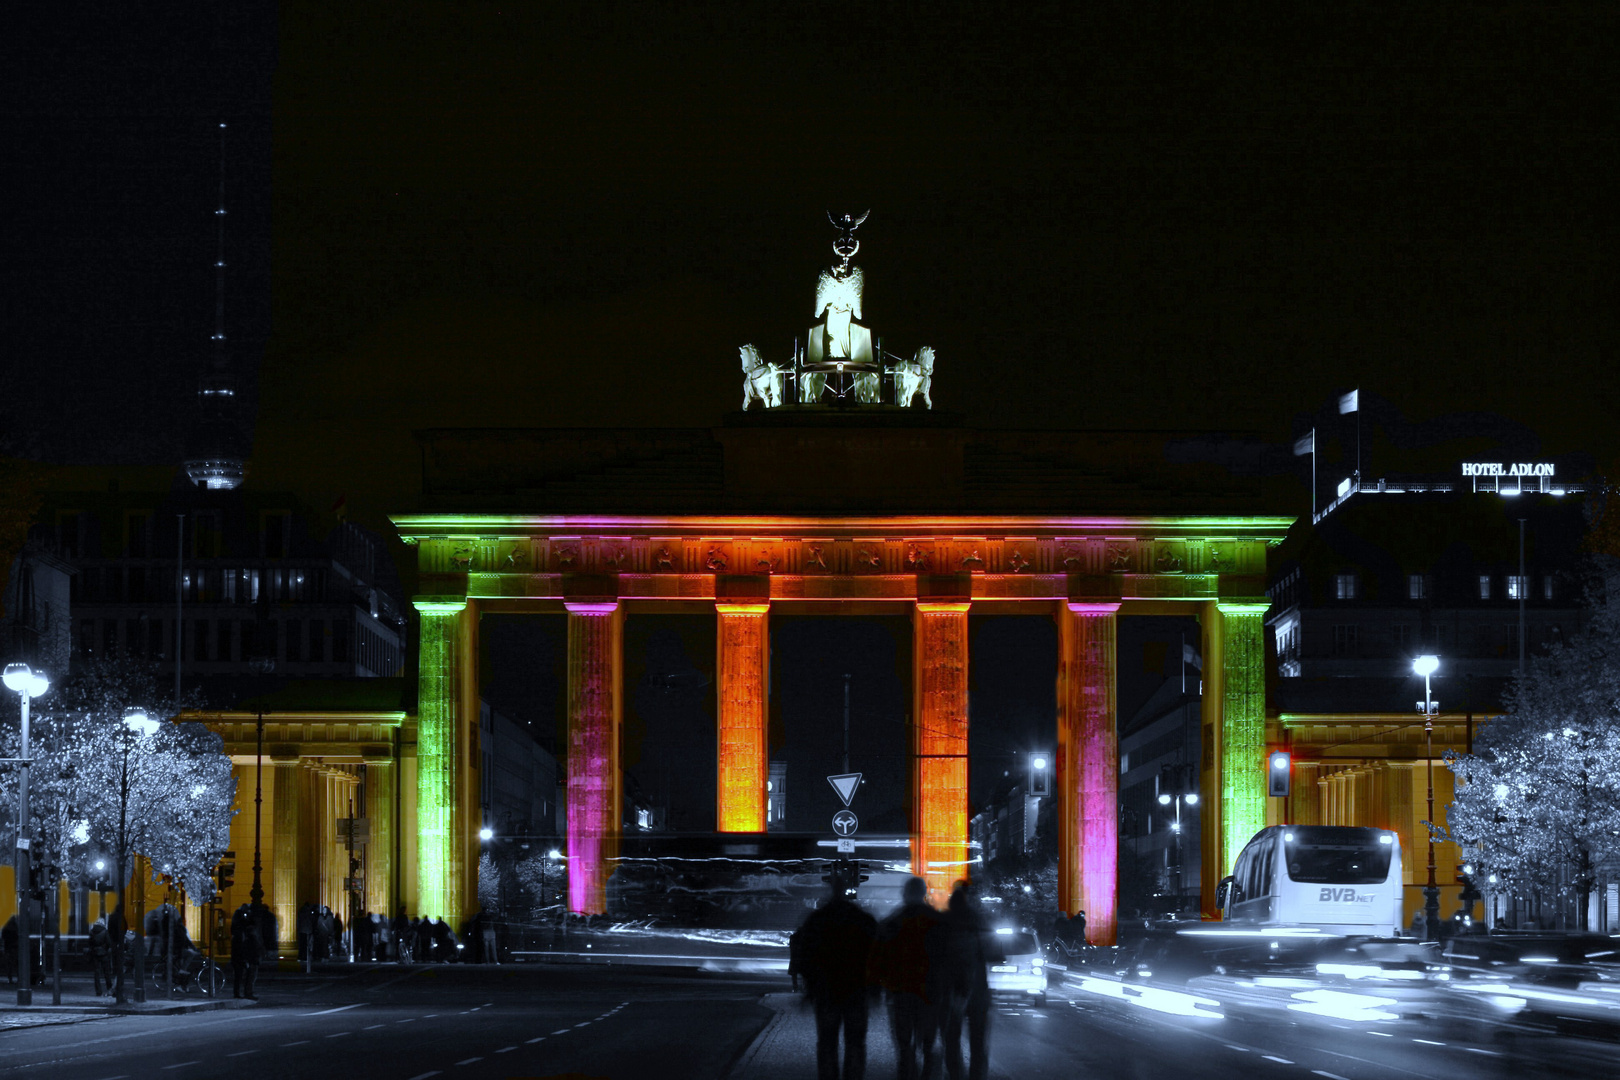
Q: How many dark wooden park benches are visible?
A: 0